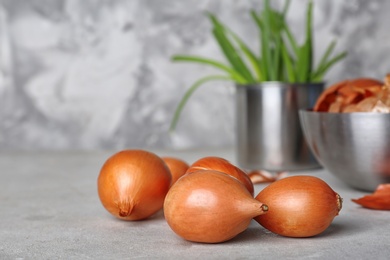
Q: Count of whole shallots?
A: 5